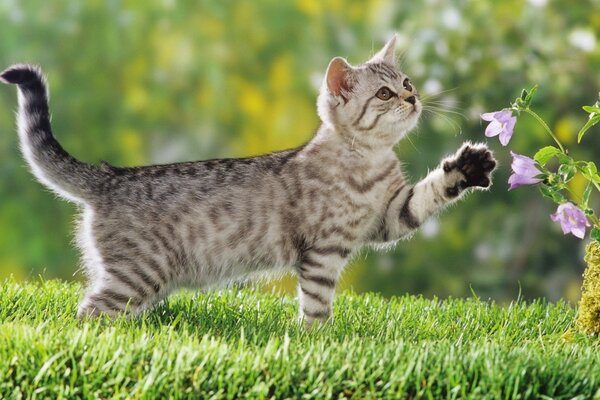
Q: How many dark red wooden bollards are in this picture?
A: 0